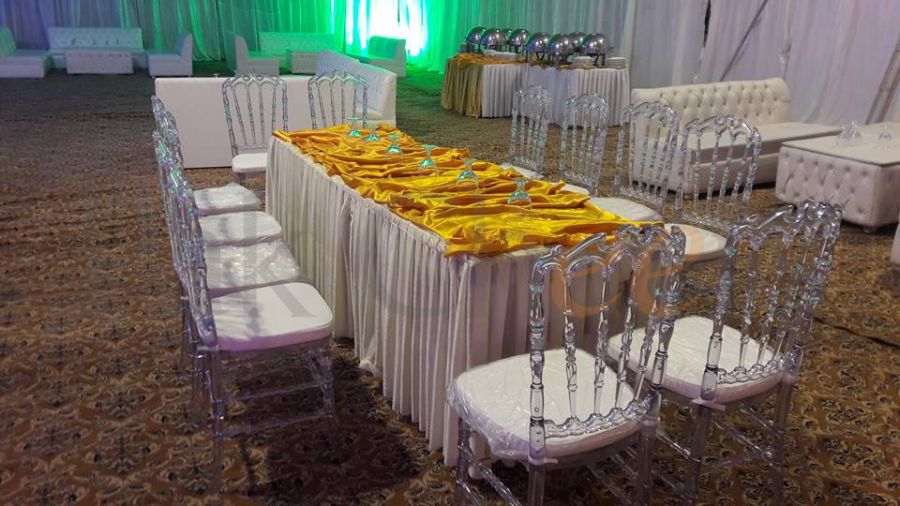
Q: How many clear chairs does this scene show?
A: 12